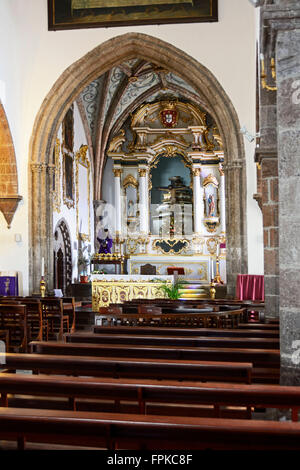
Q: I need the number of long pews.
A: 6